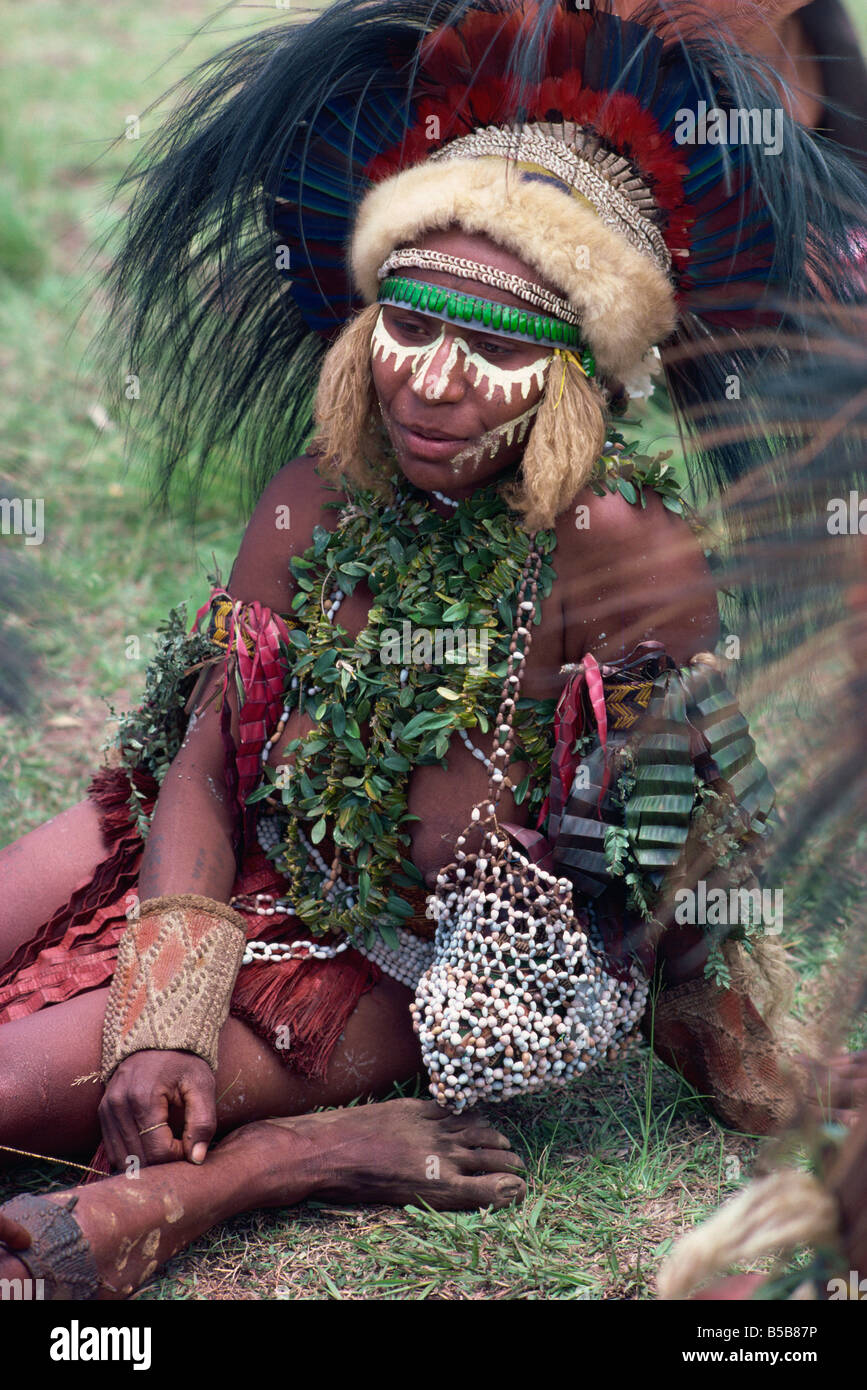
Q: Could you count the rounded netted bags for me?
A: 1